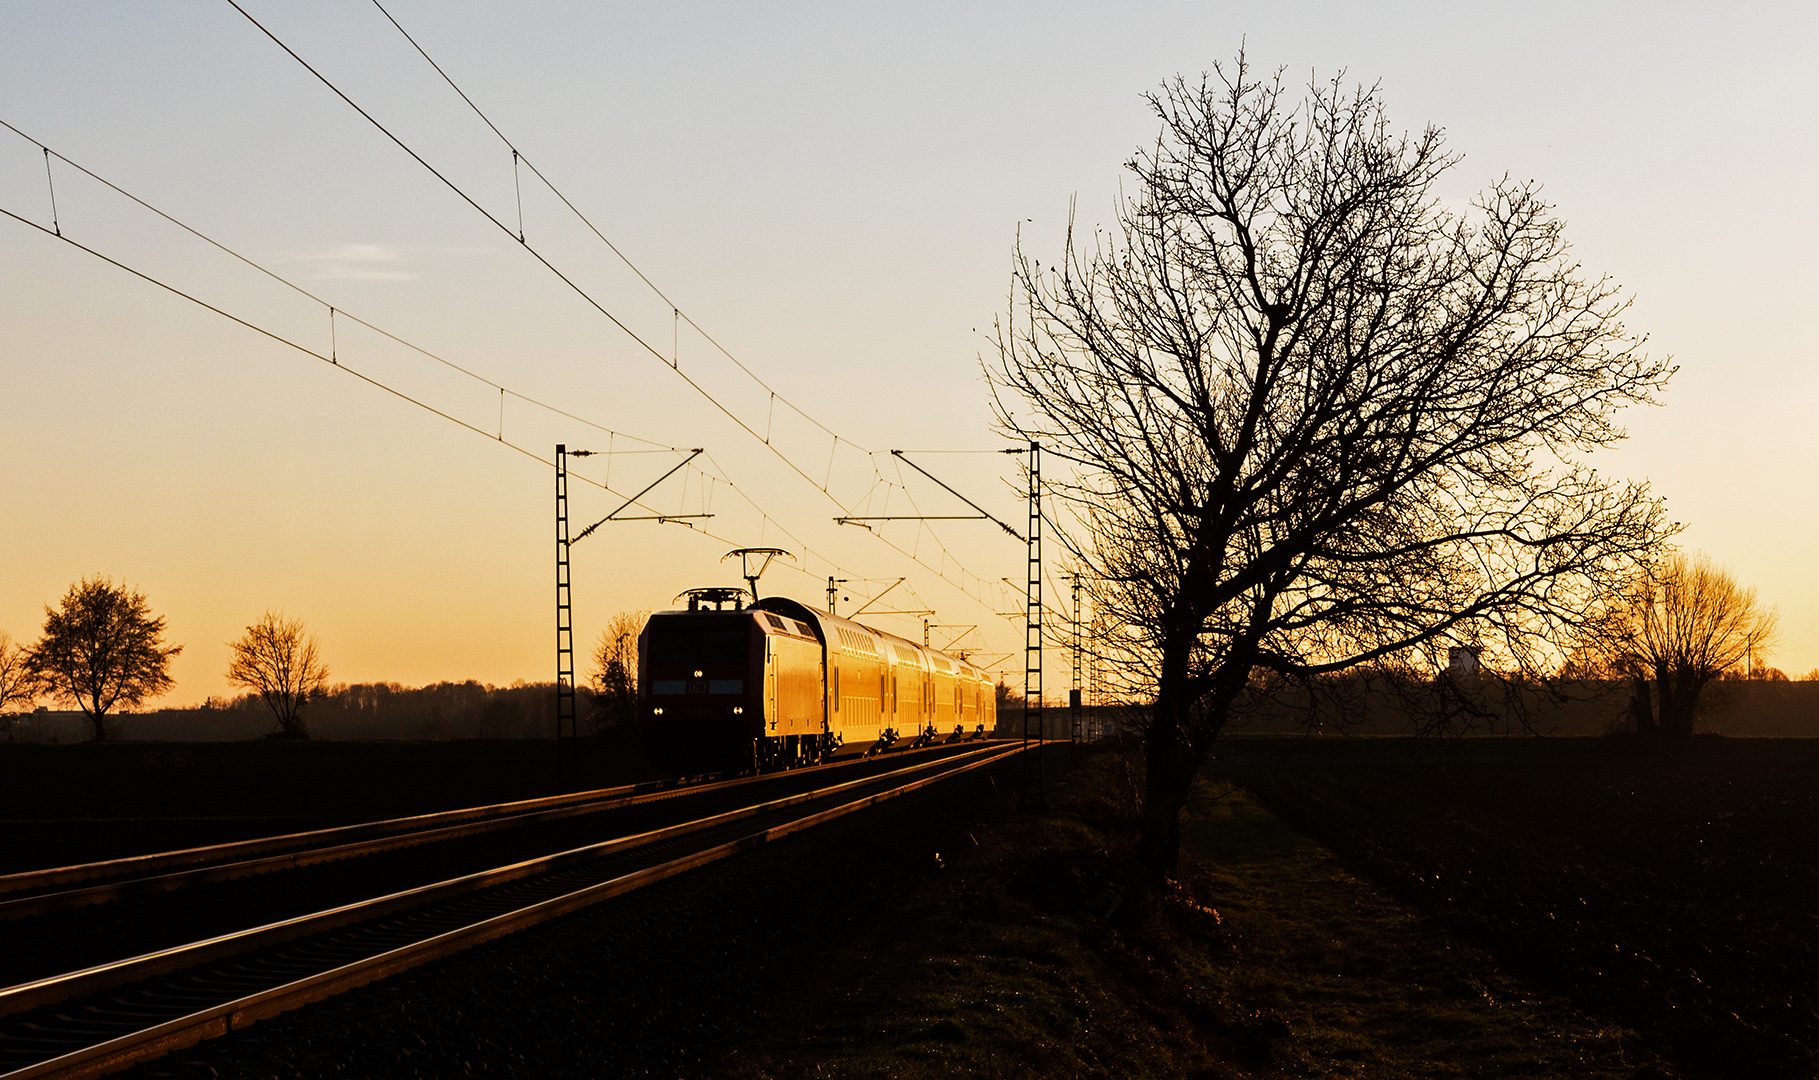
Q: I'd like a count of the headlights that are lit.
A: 3